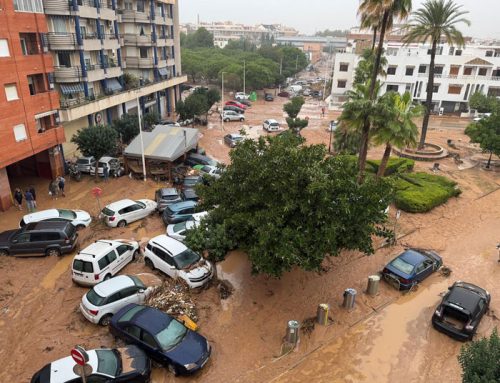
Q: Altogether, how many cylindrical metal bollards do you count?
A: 4